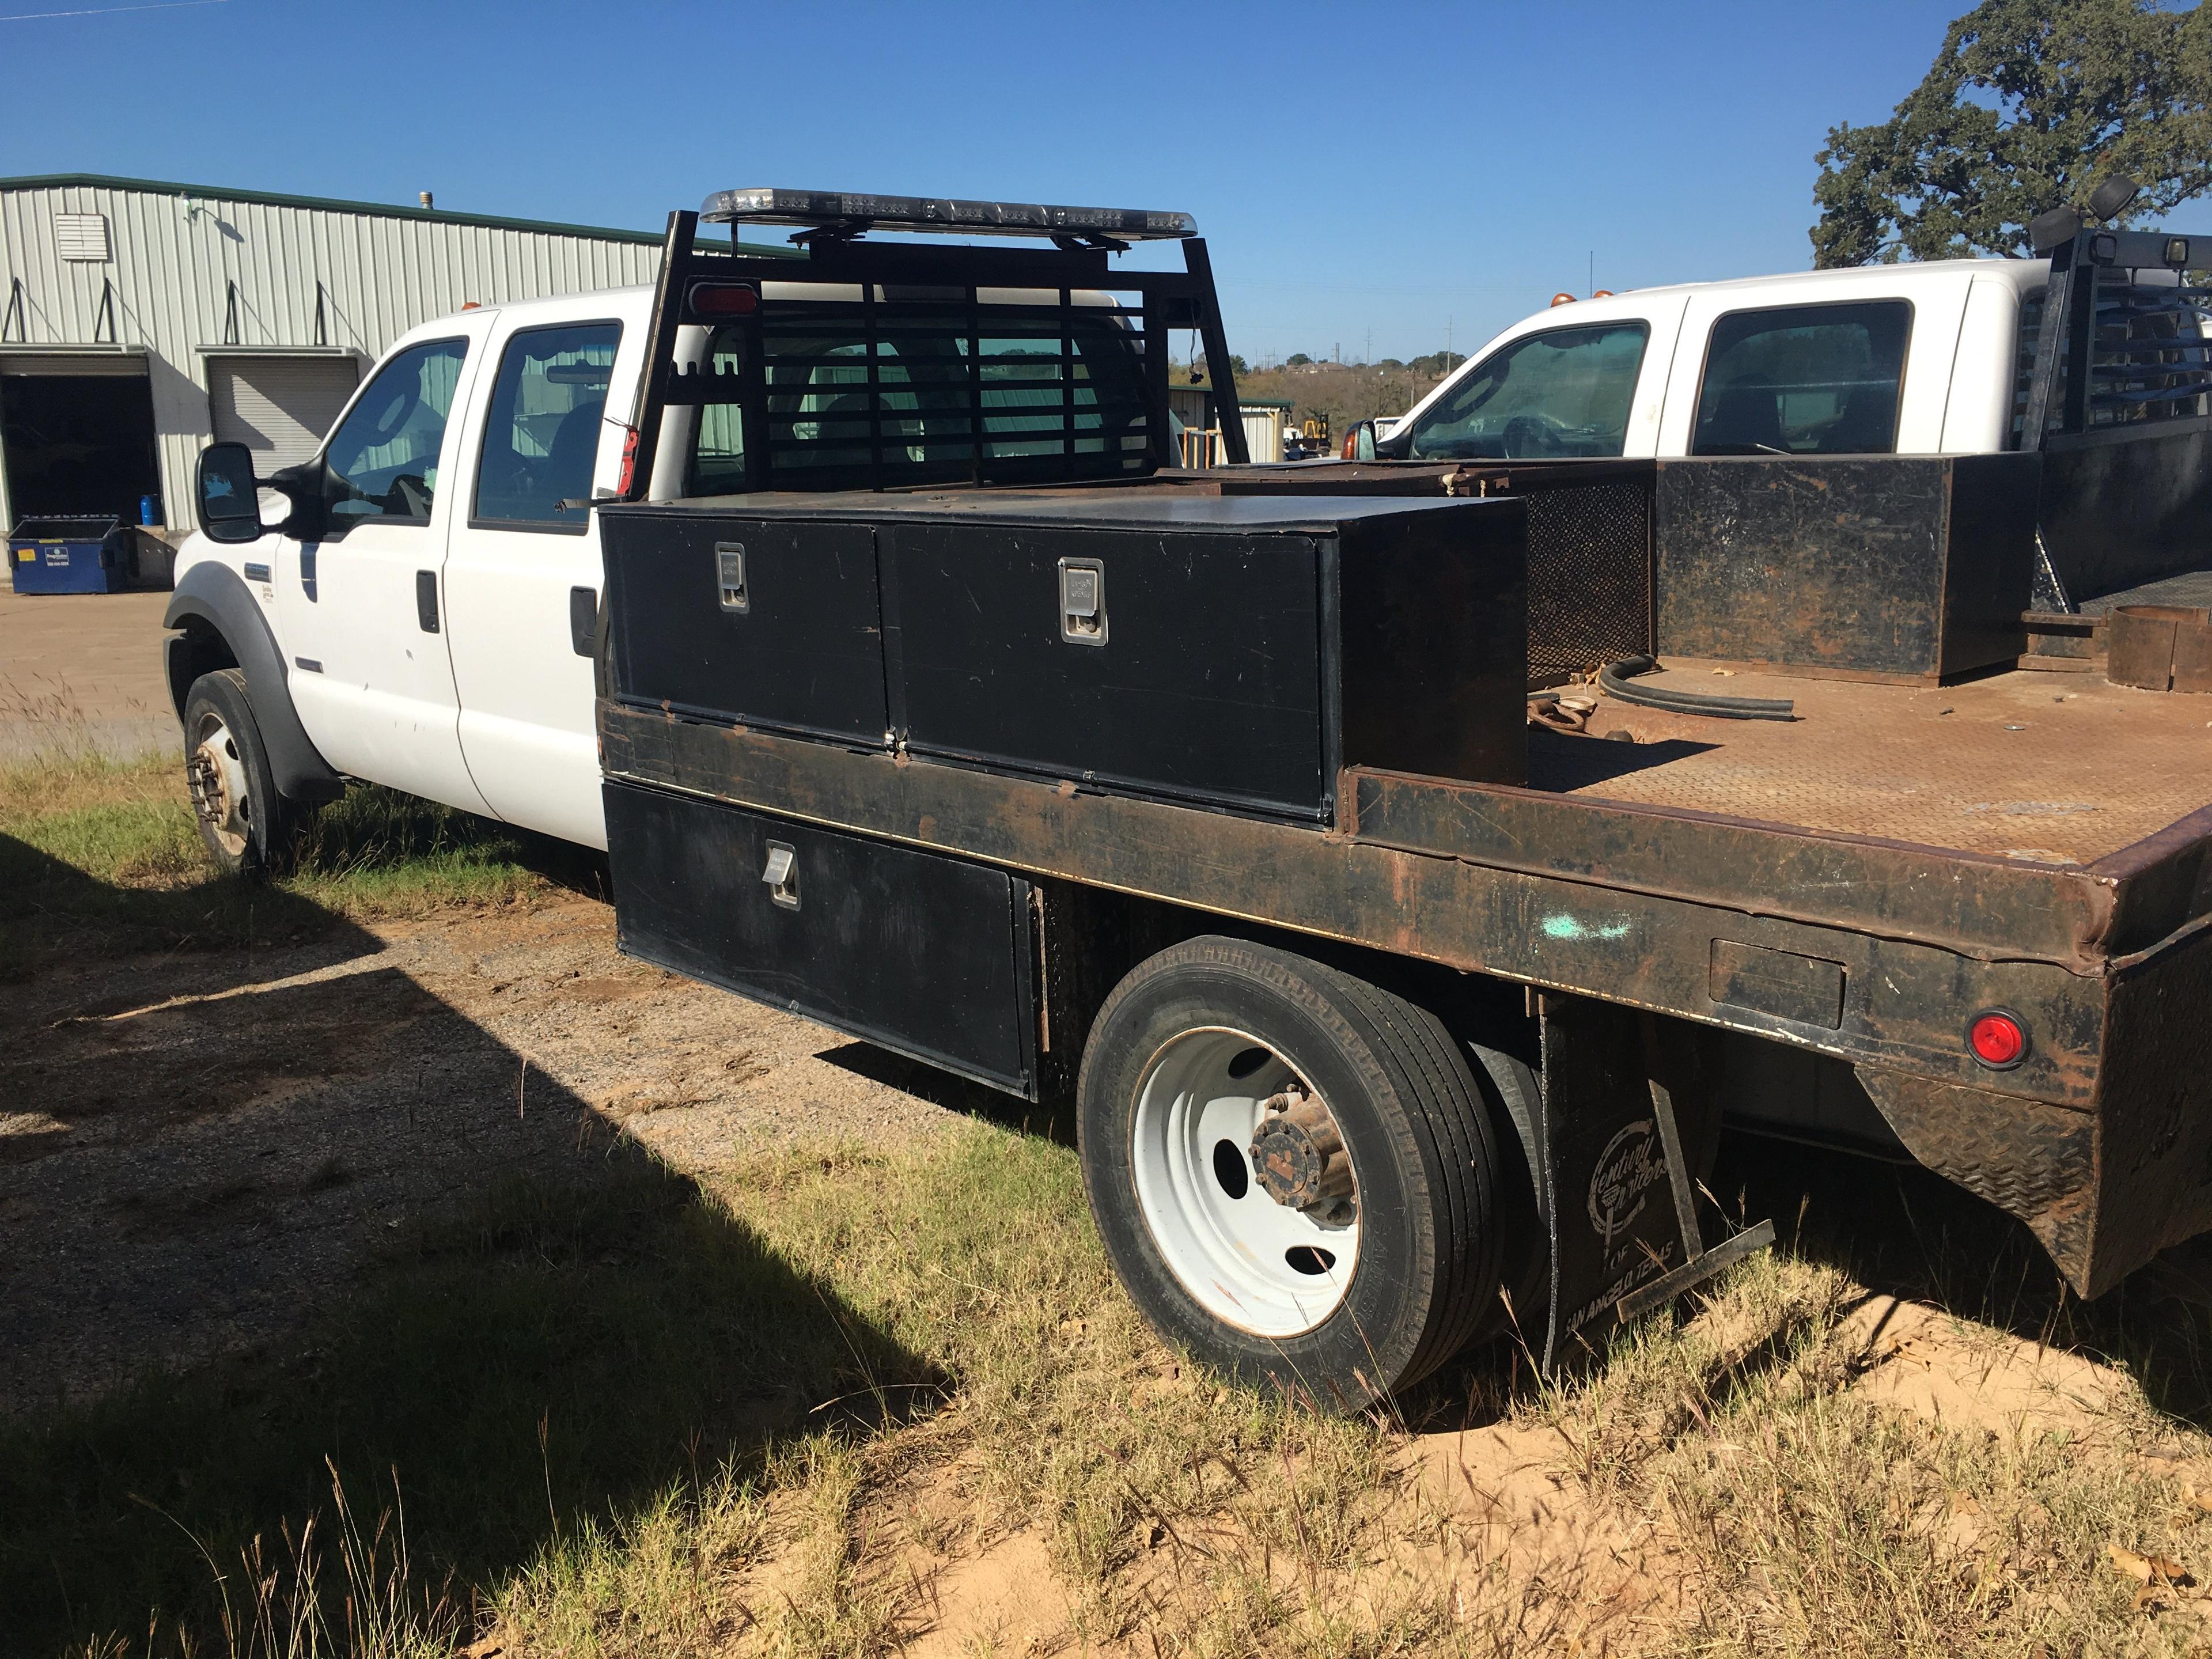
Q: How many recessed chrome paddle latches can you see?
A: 3